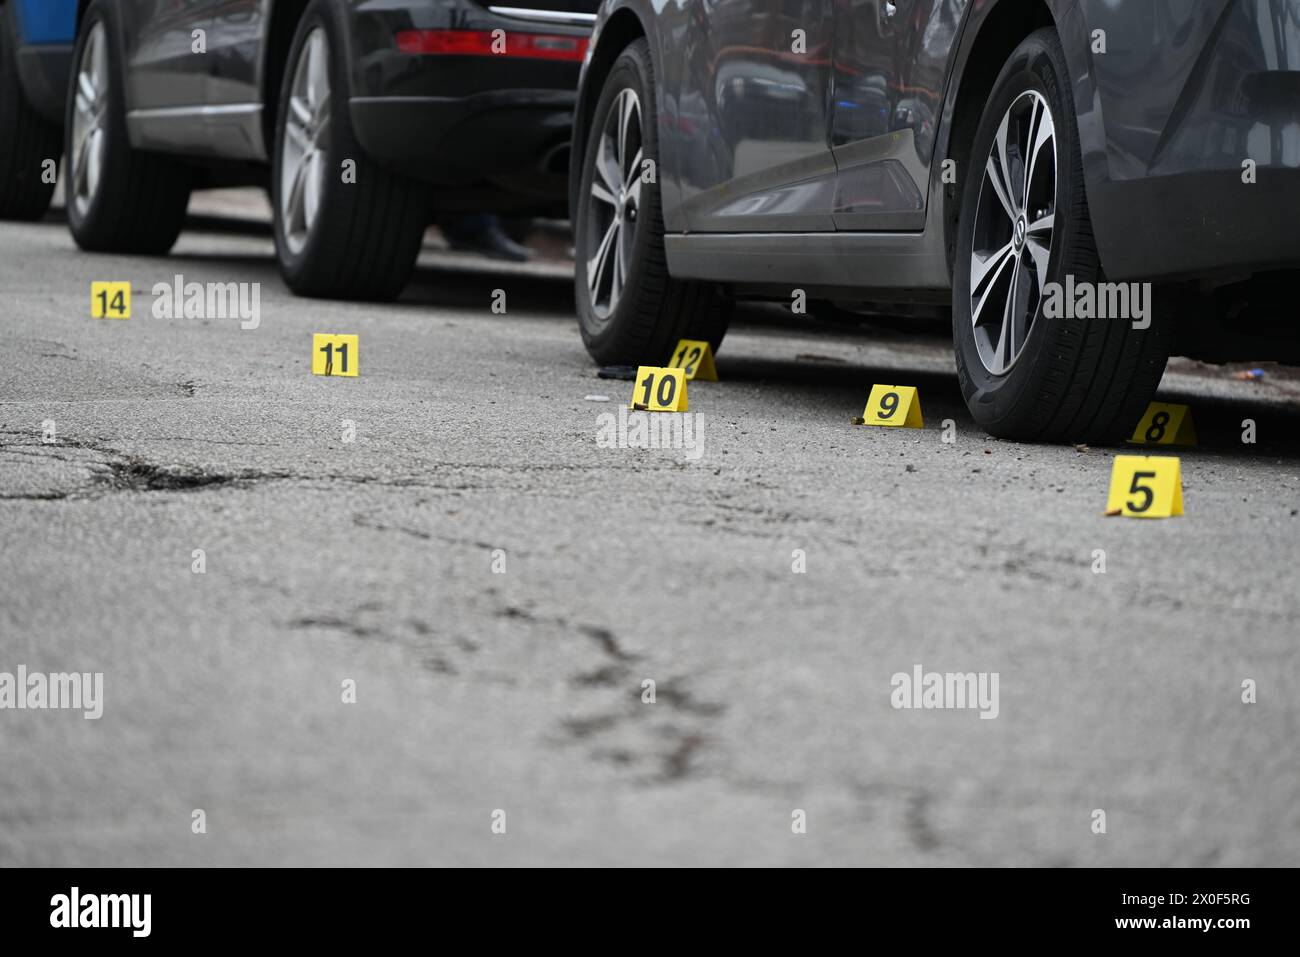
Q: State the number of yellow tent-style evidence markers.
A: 7